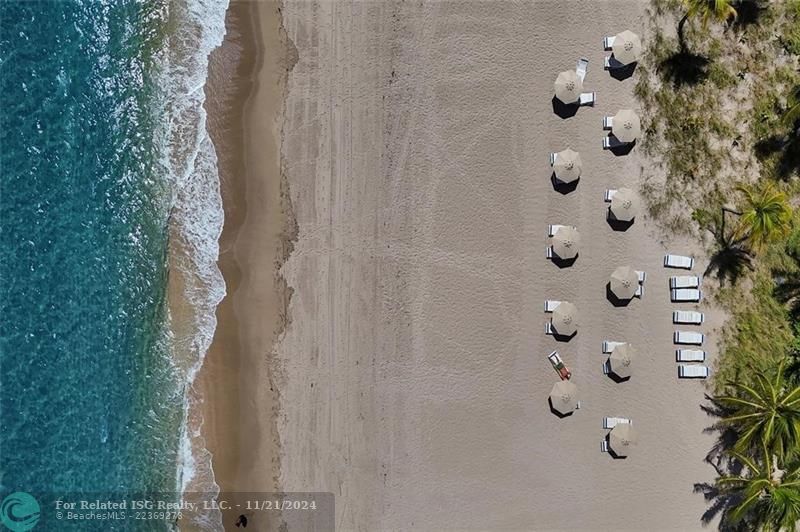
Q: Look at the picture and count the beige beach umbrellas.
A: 11